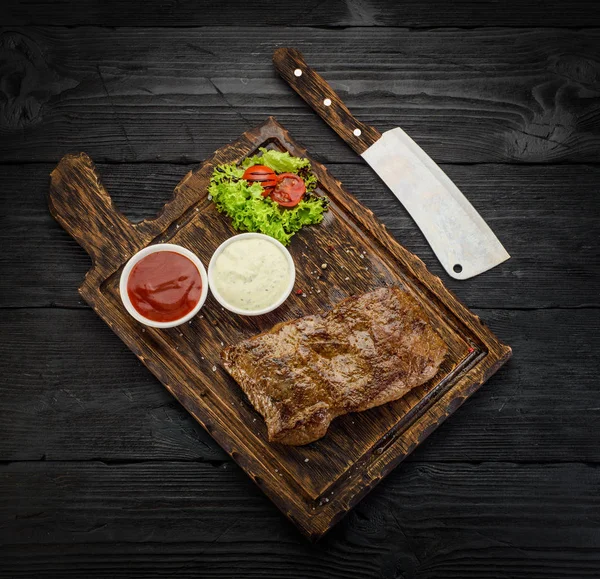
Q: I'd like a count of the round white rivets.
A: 3